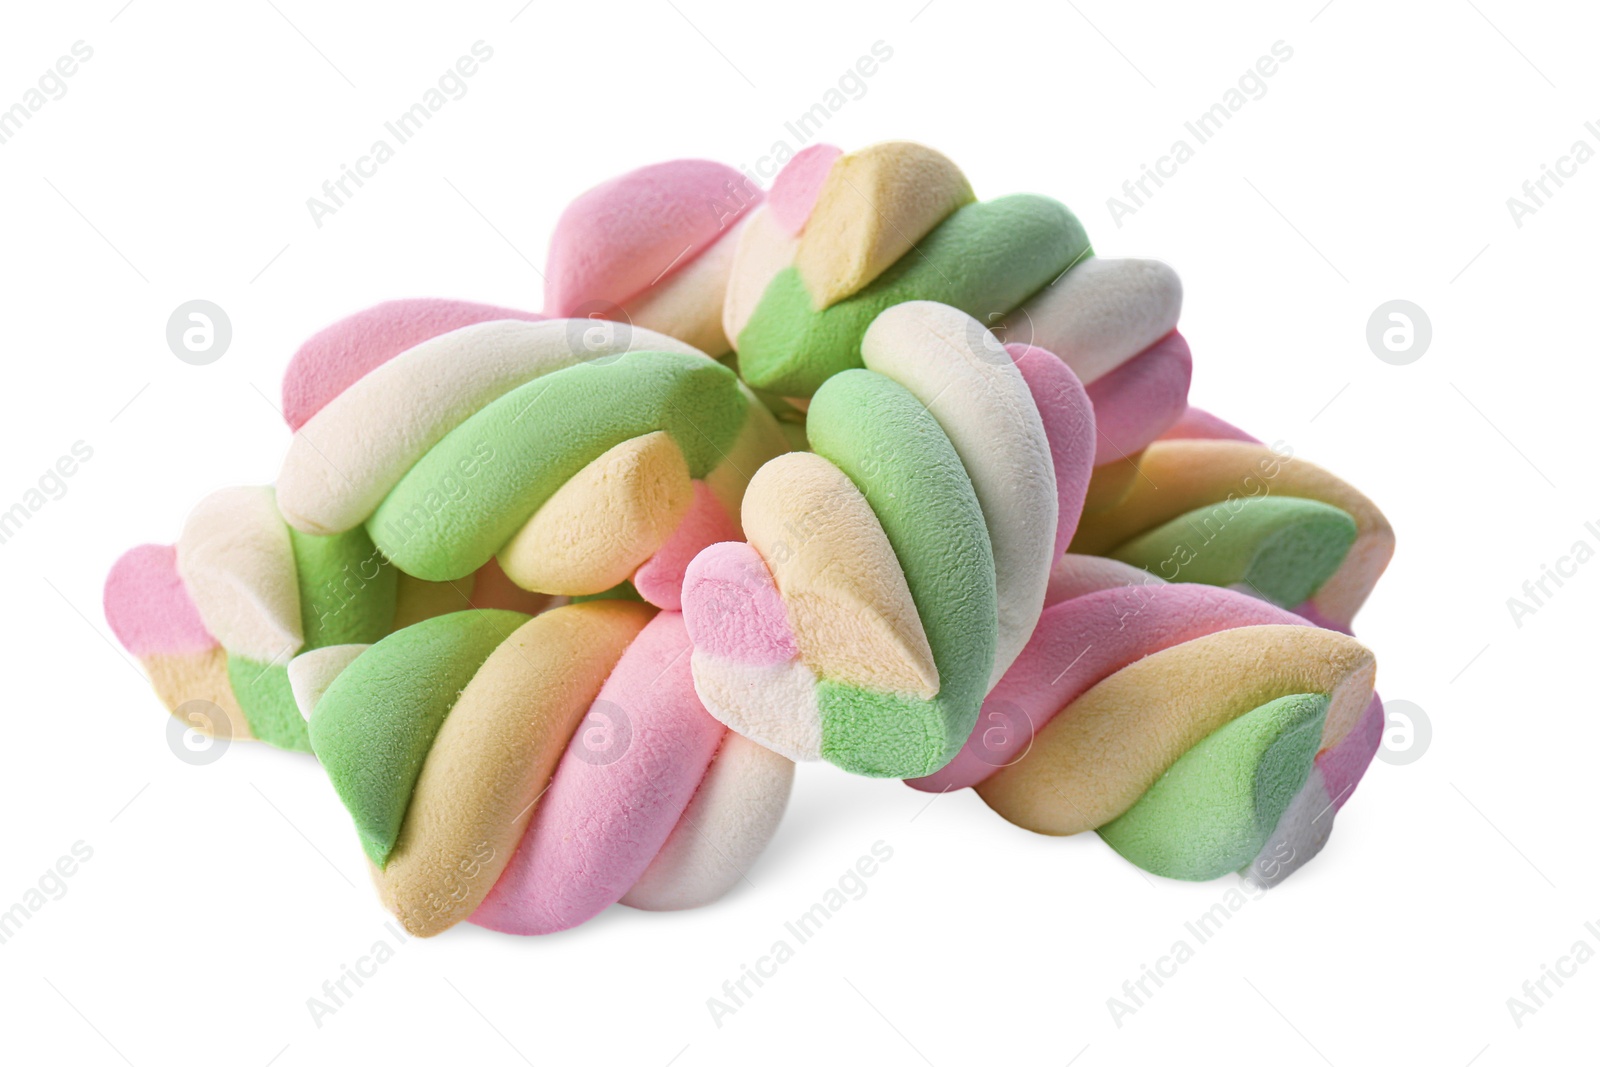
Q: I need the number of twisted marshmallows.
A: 8